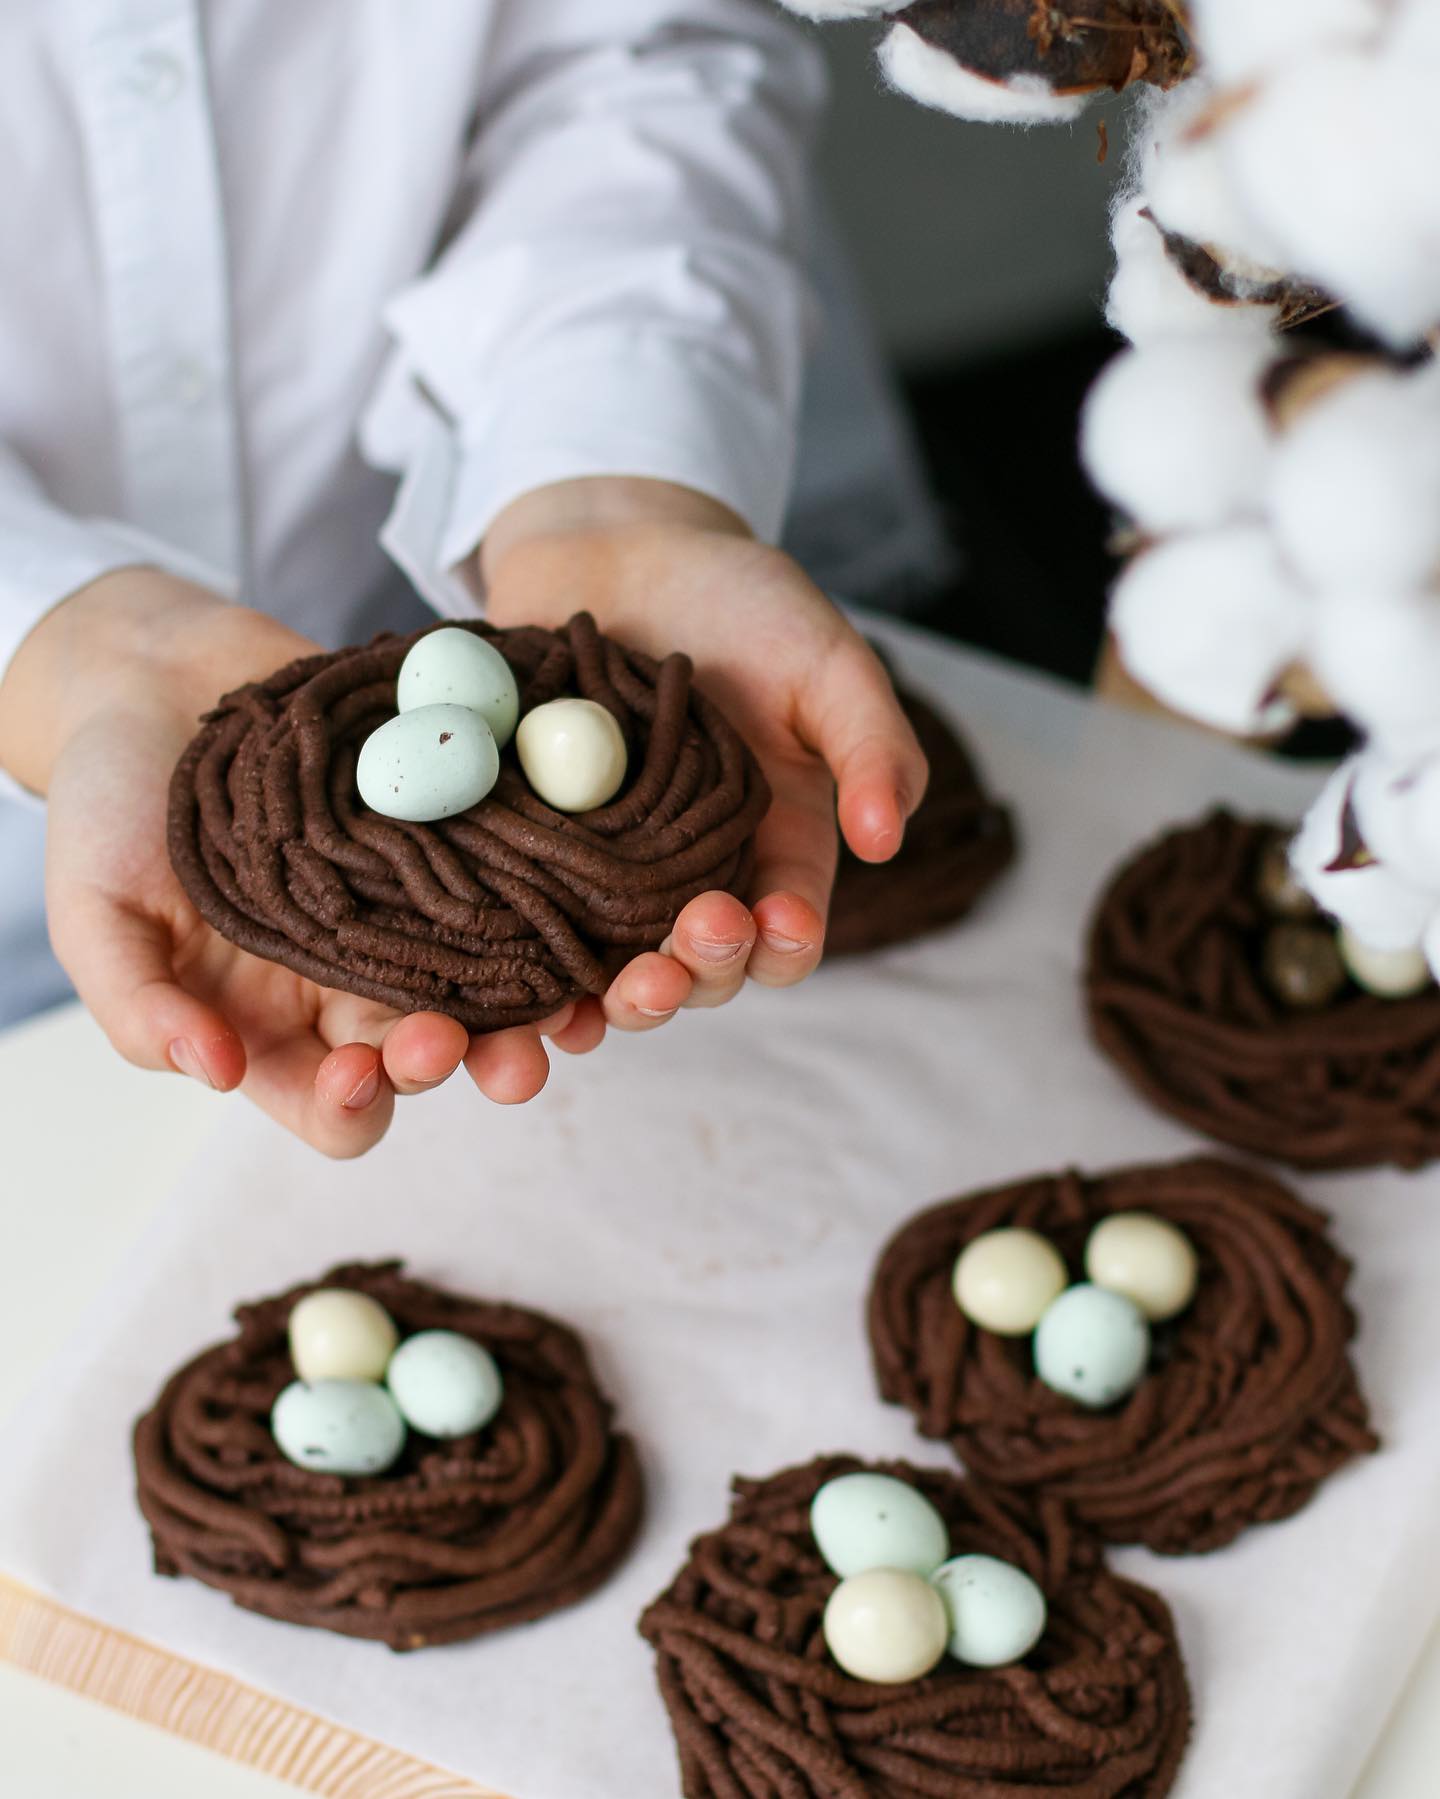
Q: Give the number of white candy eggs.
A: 6